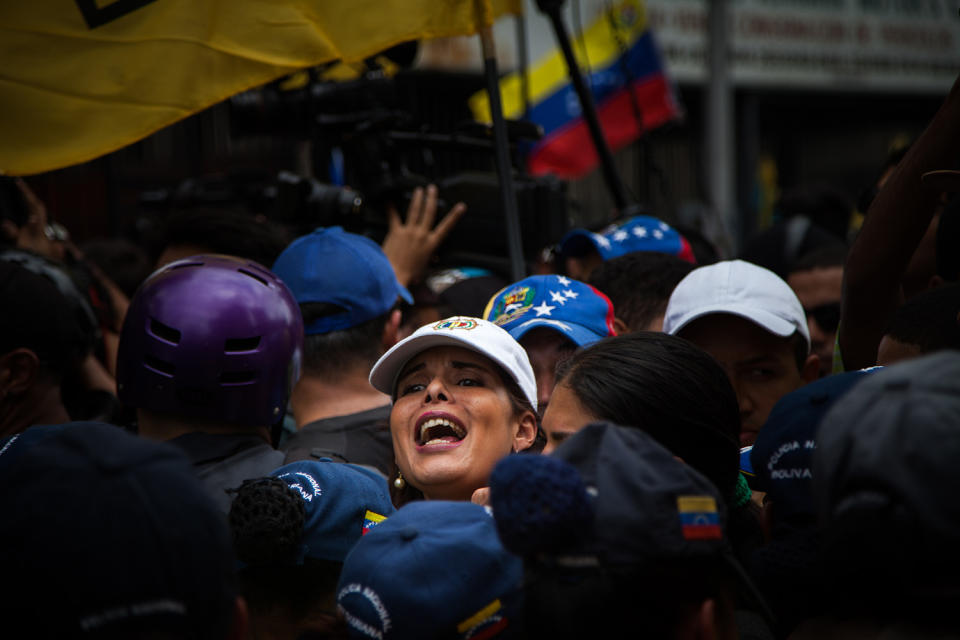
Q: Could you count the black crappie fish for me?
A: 0